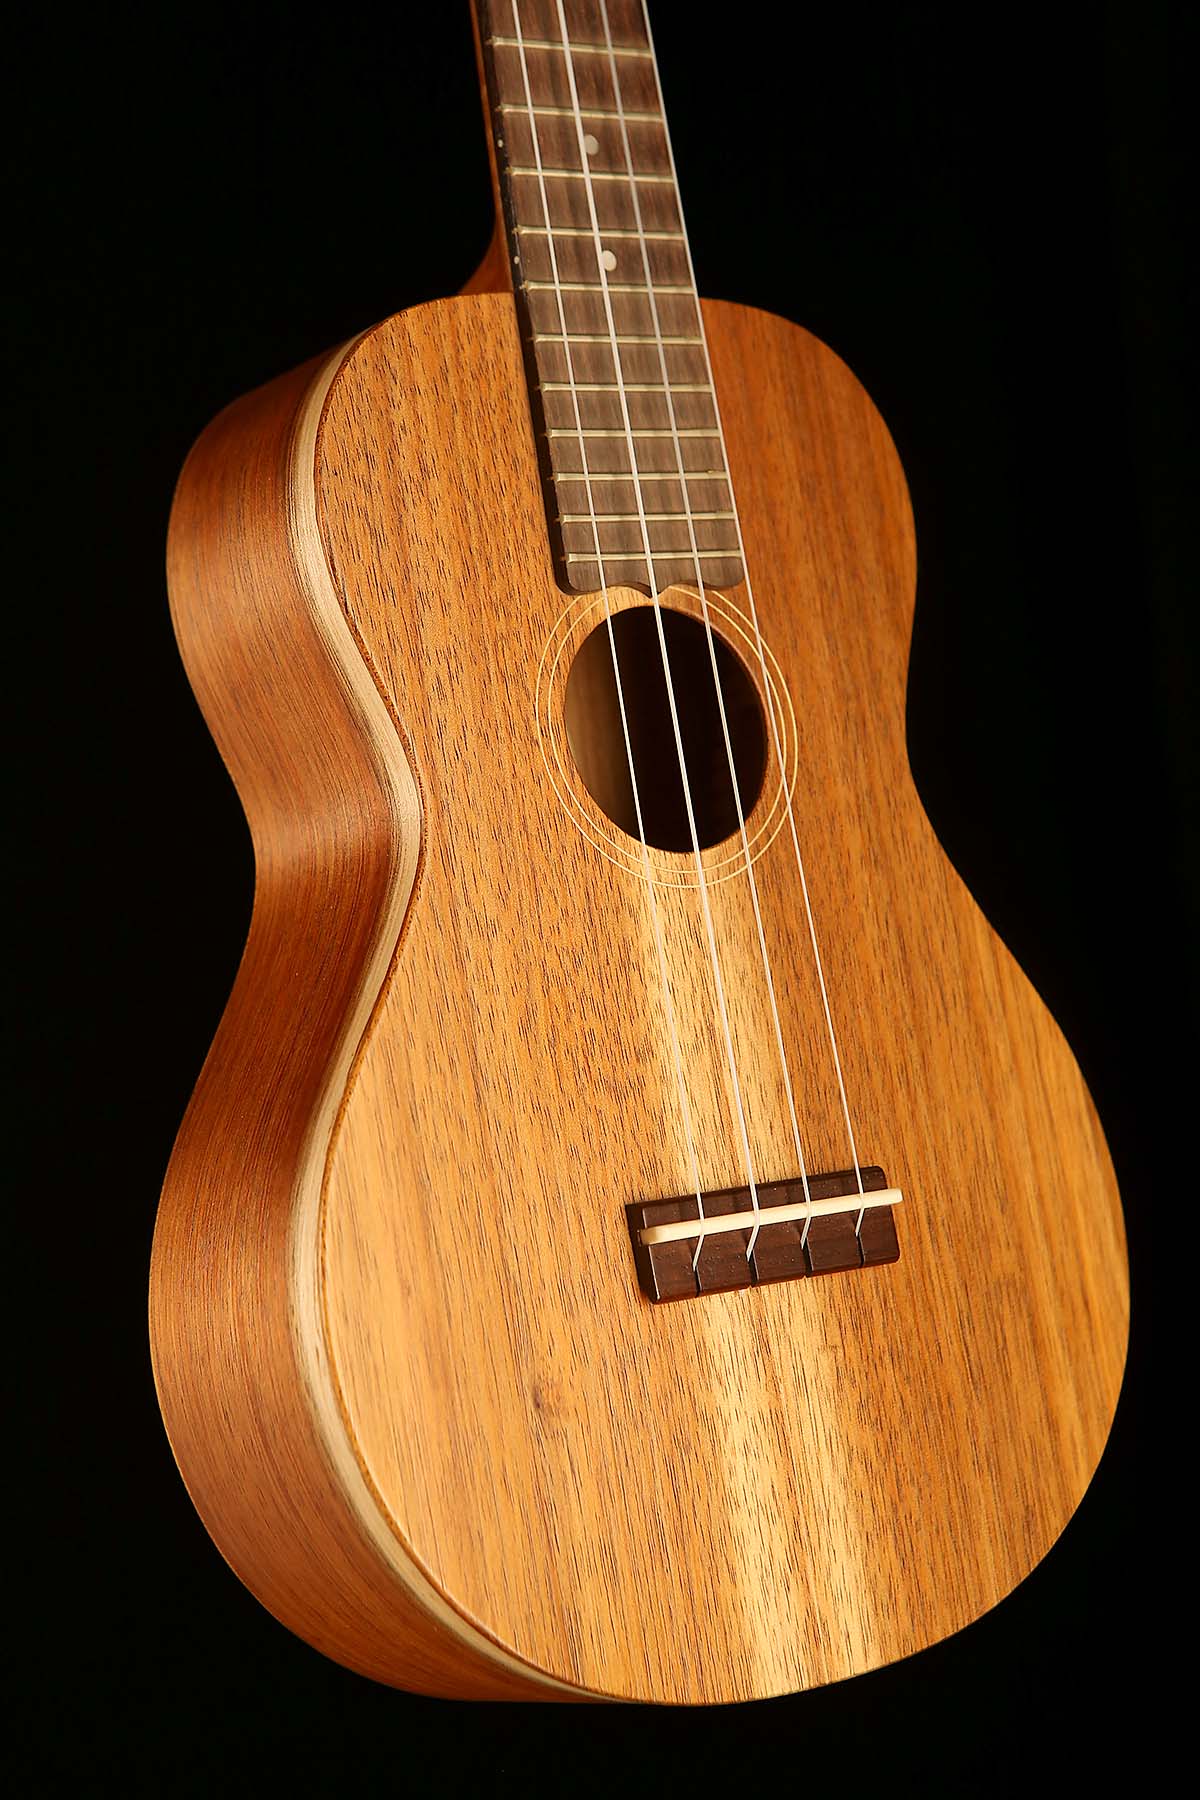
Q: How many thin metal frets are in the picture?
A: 11